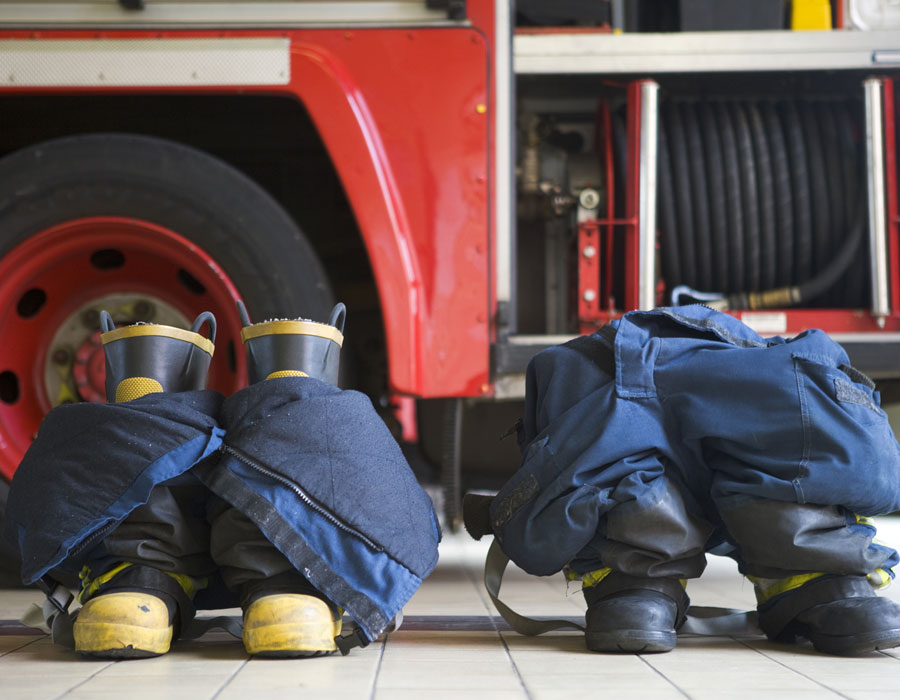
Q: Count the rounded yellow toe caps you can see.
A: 2